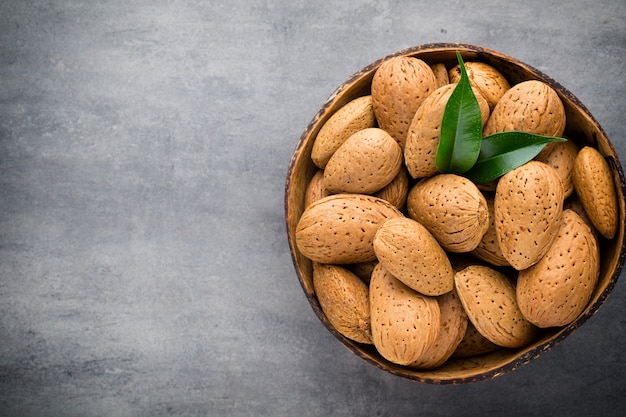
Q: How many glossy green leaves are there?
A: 2